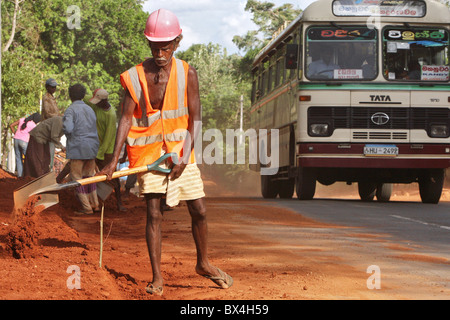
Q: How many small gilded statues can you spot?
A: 0